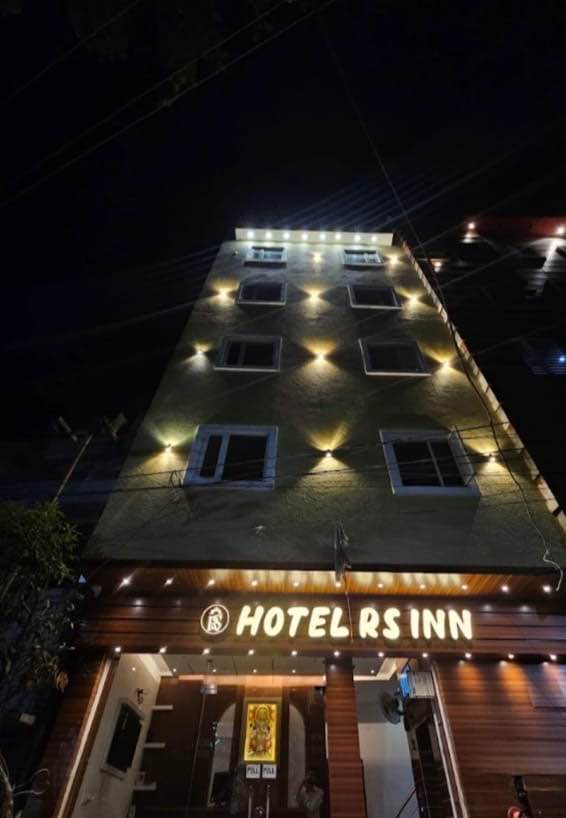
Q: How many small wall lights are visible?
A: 11